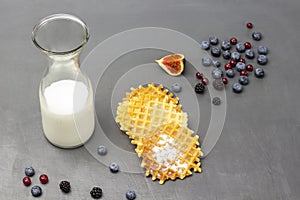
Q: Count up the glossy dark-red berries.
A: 13